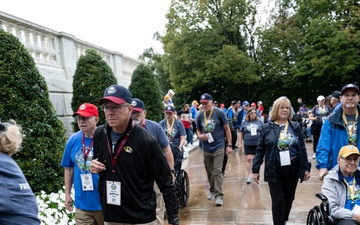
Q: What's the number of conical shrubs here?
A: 3